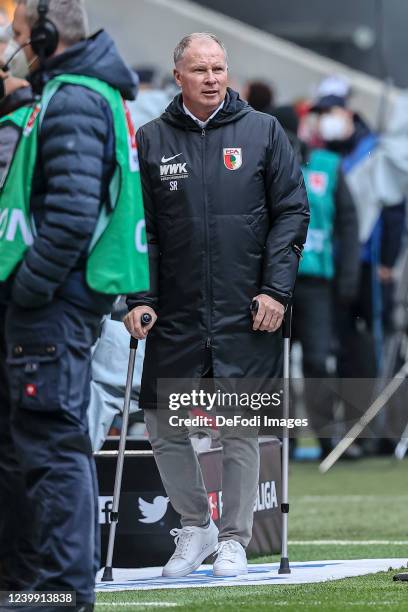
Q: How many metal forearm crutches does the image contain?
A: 2